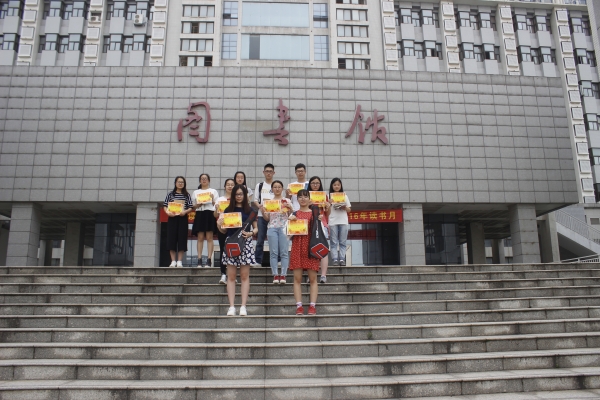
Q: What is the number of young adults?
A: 11